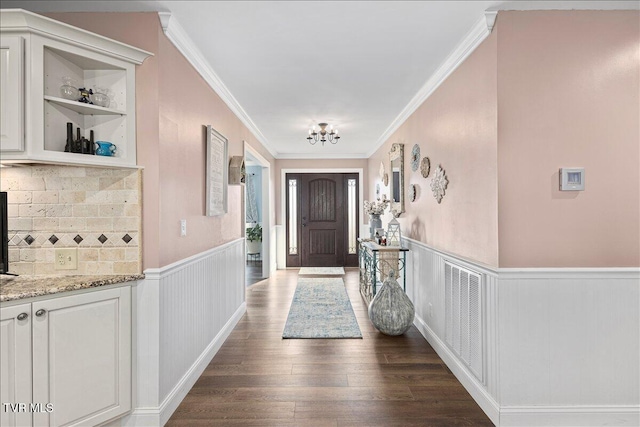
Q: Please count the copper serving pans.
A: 0